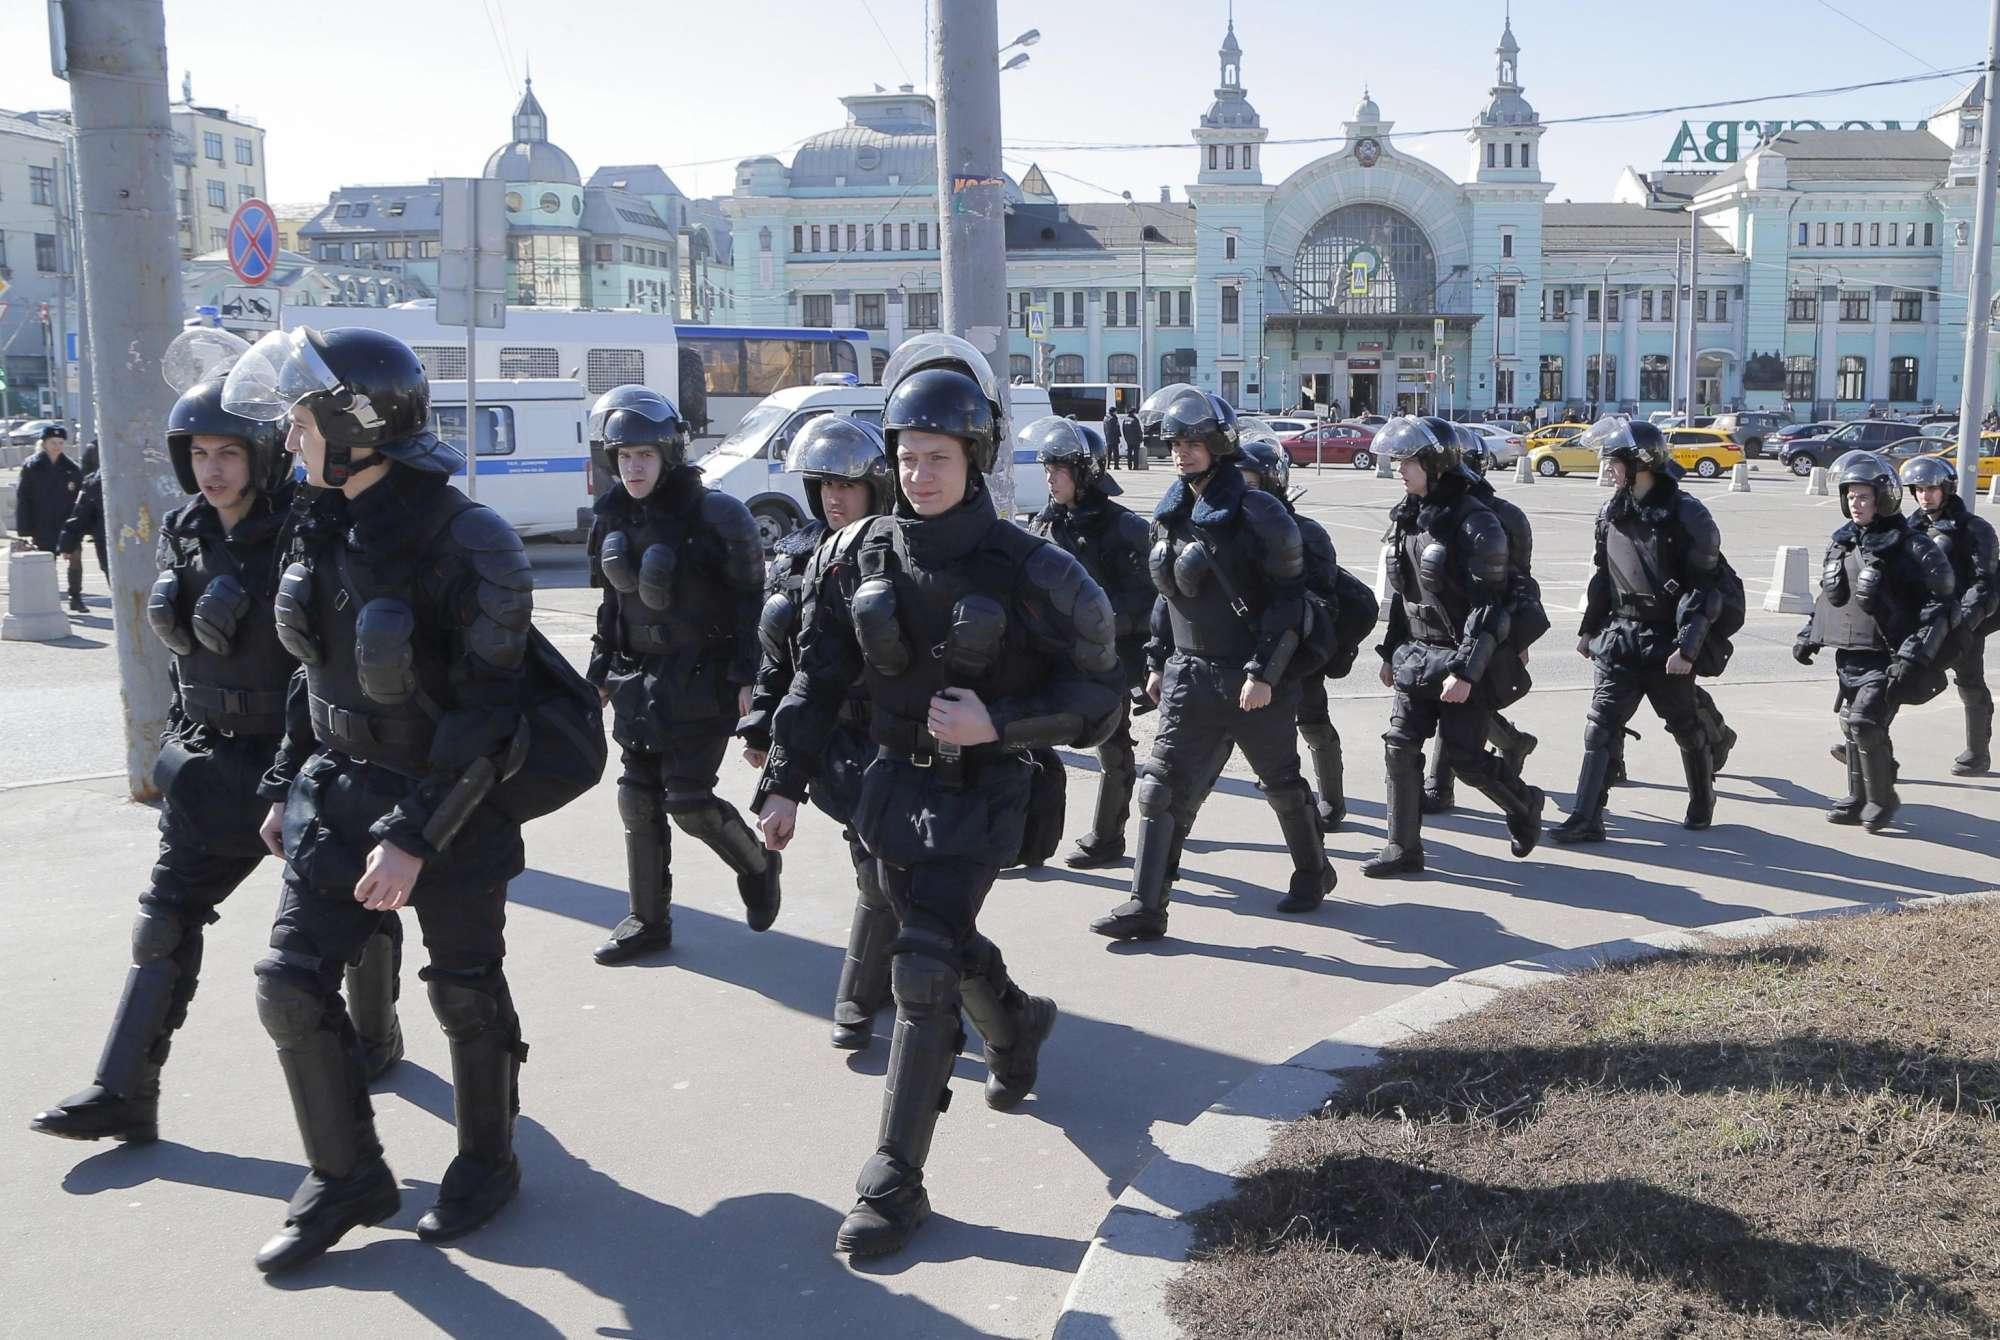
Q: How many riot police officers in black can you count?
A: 13